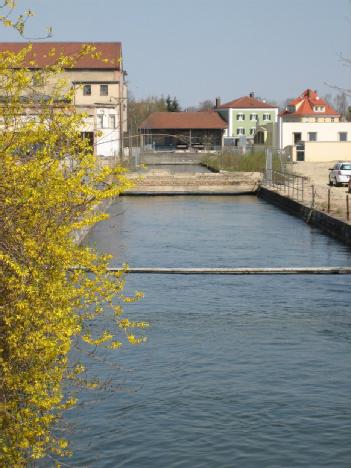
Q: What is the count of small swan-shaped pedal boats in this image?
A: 0